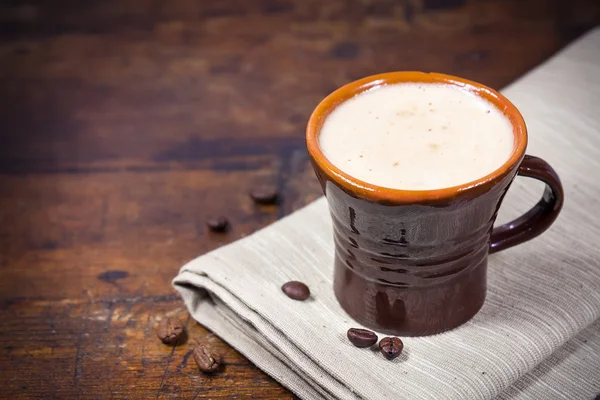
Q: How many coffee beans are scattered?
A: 7